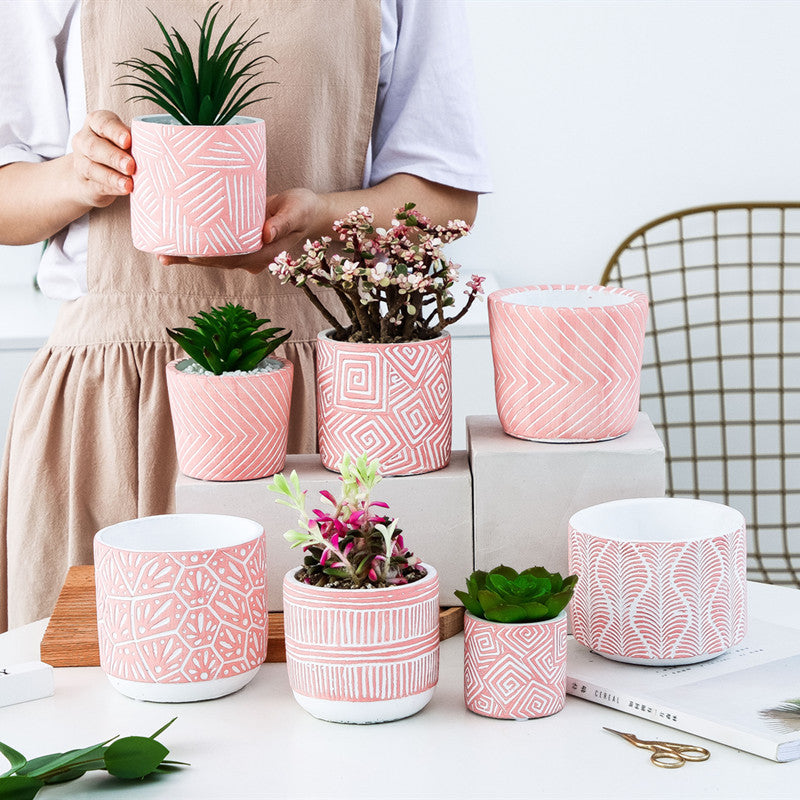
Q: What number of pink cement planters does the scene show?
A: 8